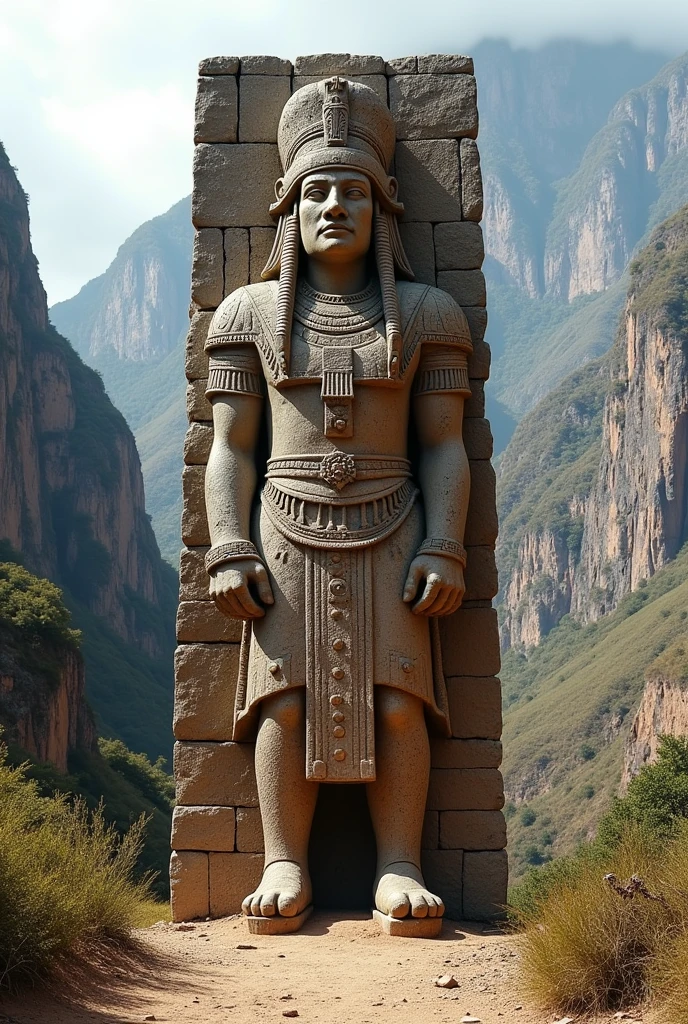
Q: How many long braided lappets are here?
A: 2